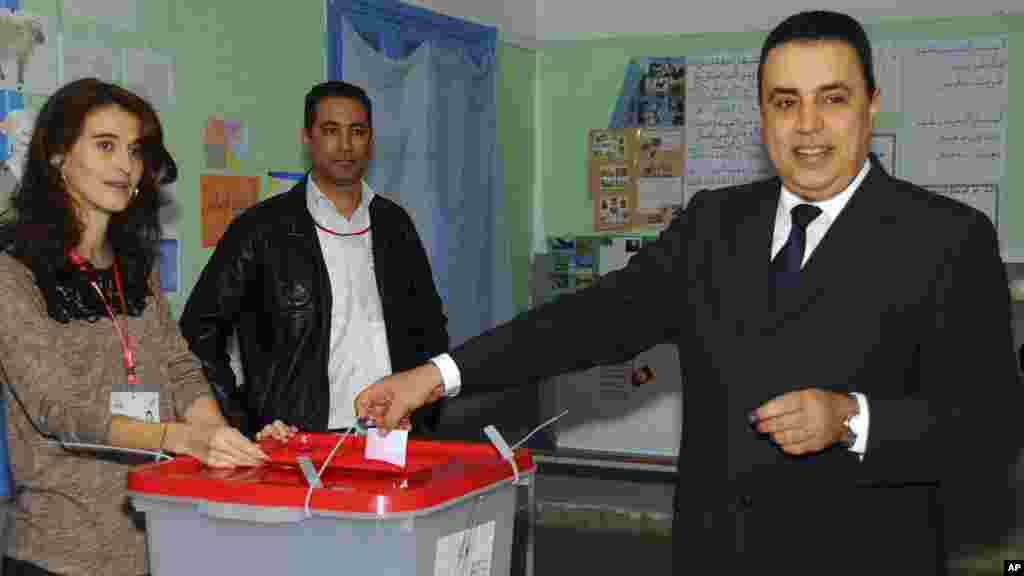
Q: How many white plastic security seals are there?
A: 2